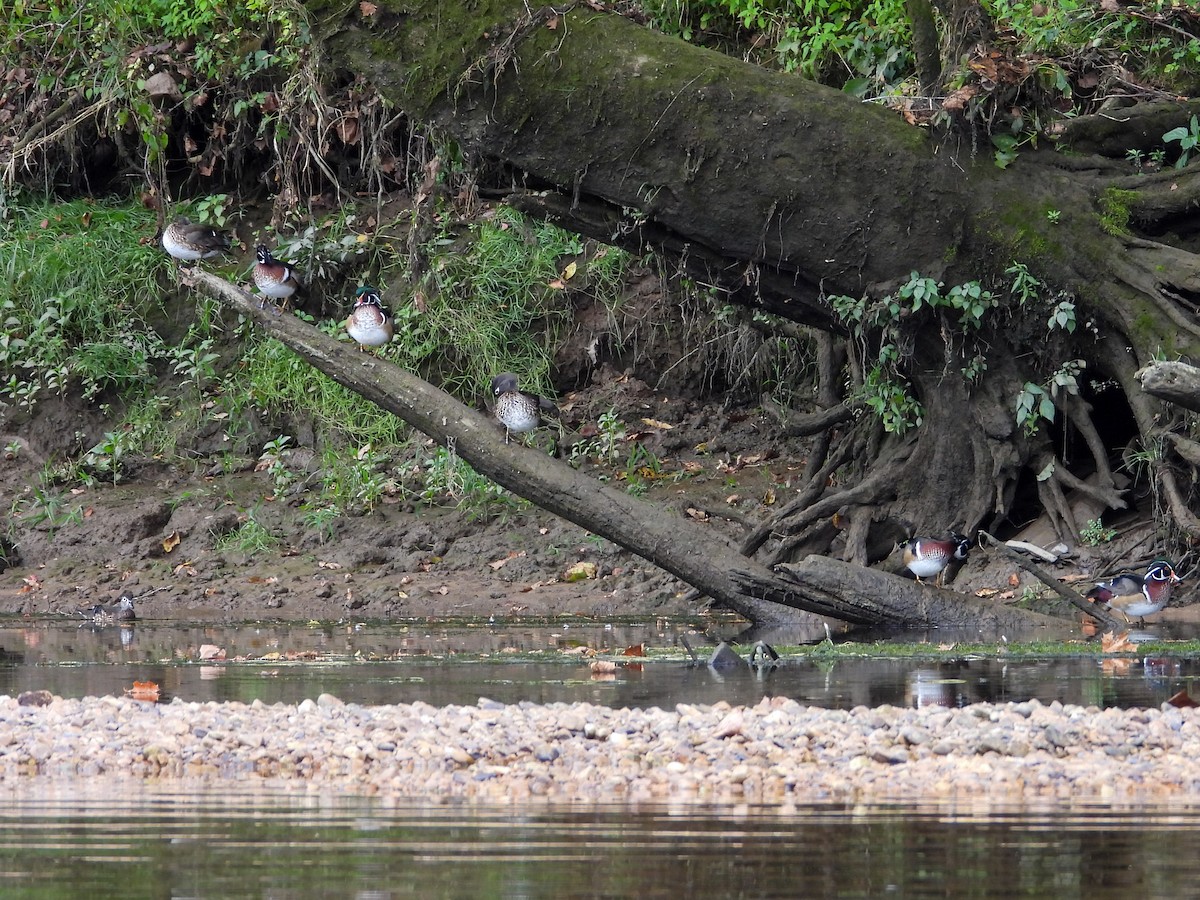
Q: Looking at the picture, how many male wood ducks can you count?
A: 4